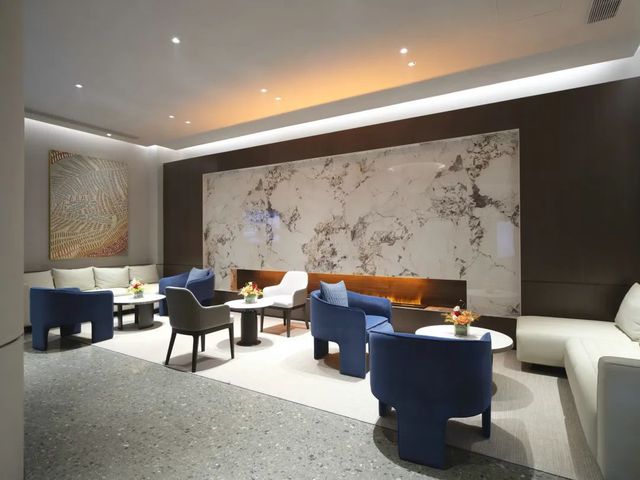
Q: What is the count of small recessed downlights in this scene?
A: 9